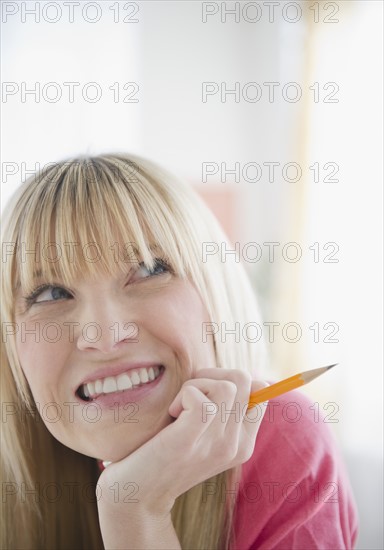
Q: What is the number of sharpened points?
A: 1